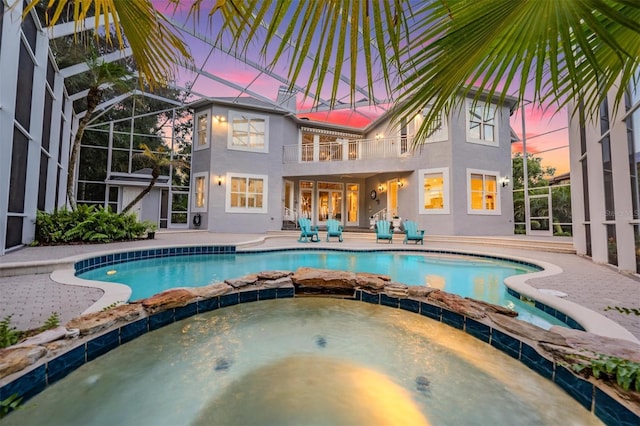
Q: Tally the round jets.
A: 3